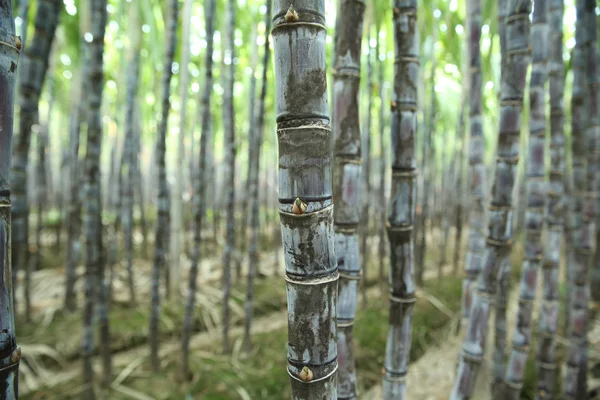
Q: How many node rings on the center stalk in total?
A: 5